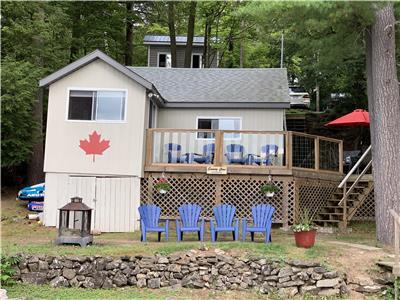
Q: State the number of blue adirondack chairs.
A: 8